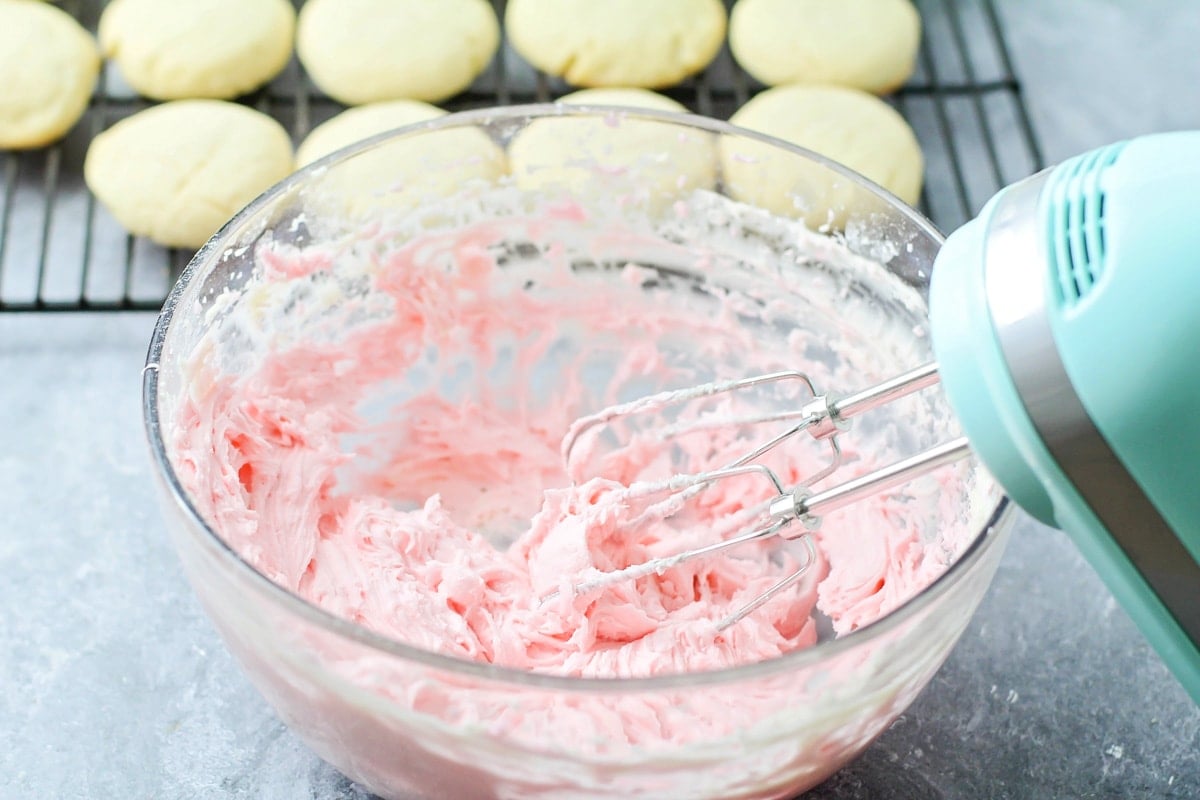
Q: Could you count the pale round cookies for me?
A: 9